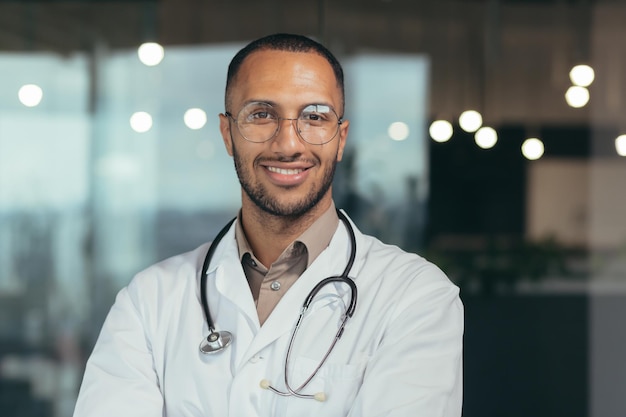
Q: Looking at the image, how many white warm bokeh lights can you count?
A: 12